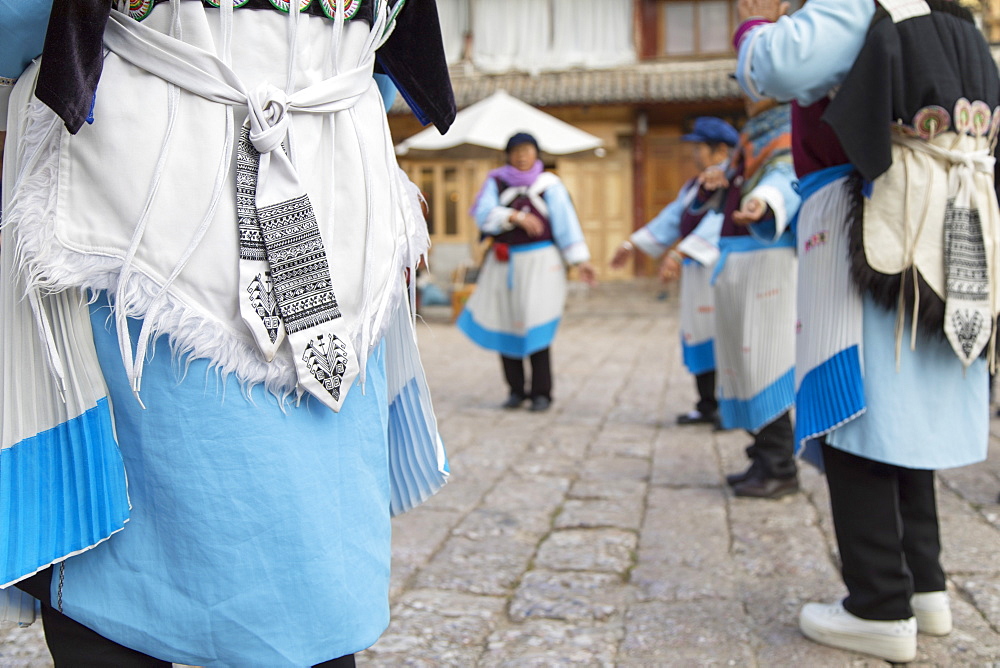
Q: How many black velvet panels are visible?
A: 2